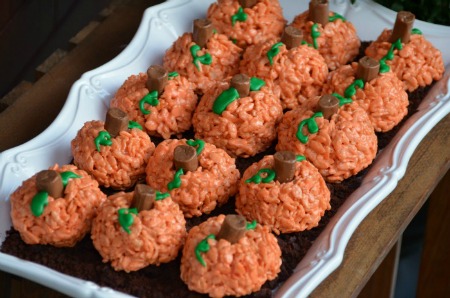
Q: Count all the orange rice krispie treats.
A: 15